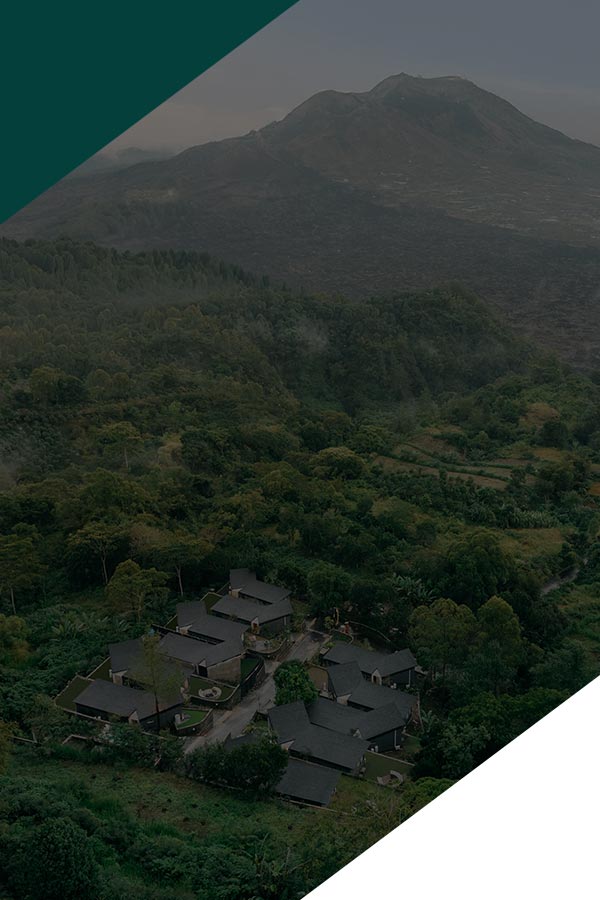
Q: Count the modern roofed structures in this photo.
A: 11